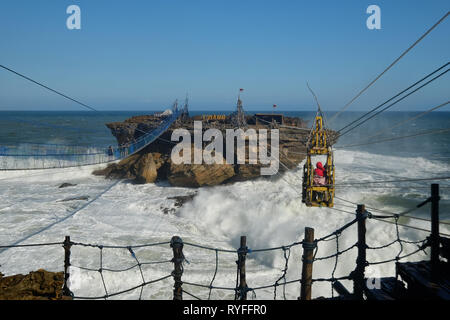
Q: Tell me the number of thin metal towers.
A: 3